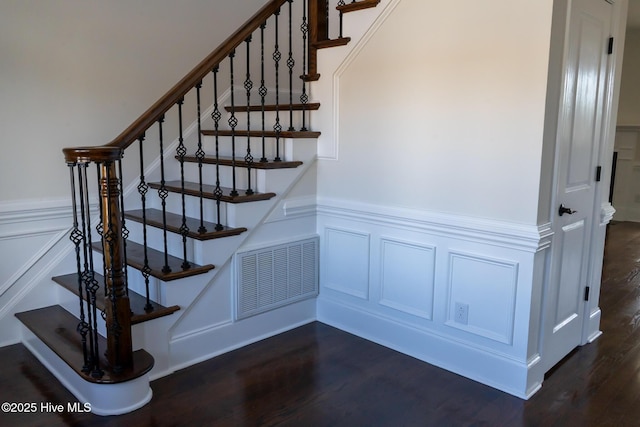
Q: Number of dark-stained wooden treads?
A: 11